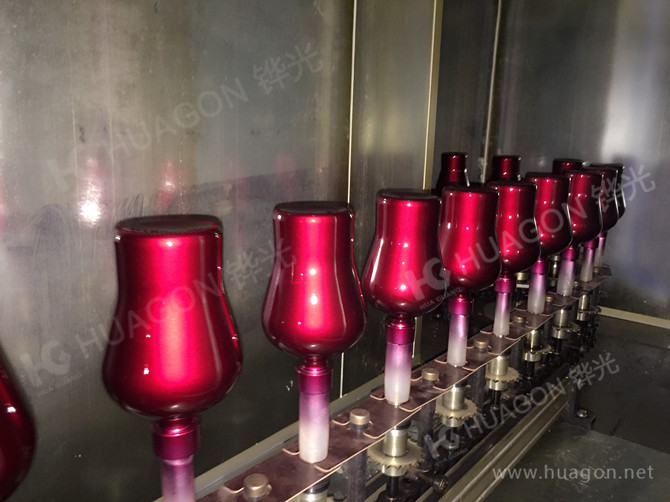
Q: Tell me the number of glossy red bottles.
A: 13